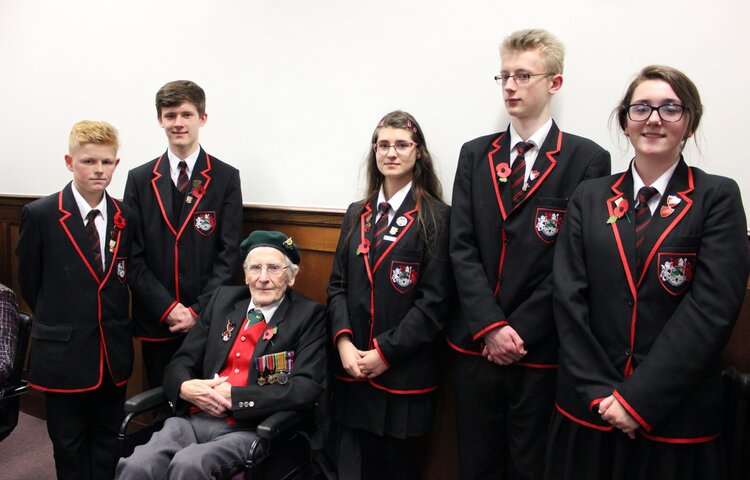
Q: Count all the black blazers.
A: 6